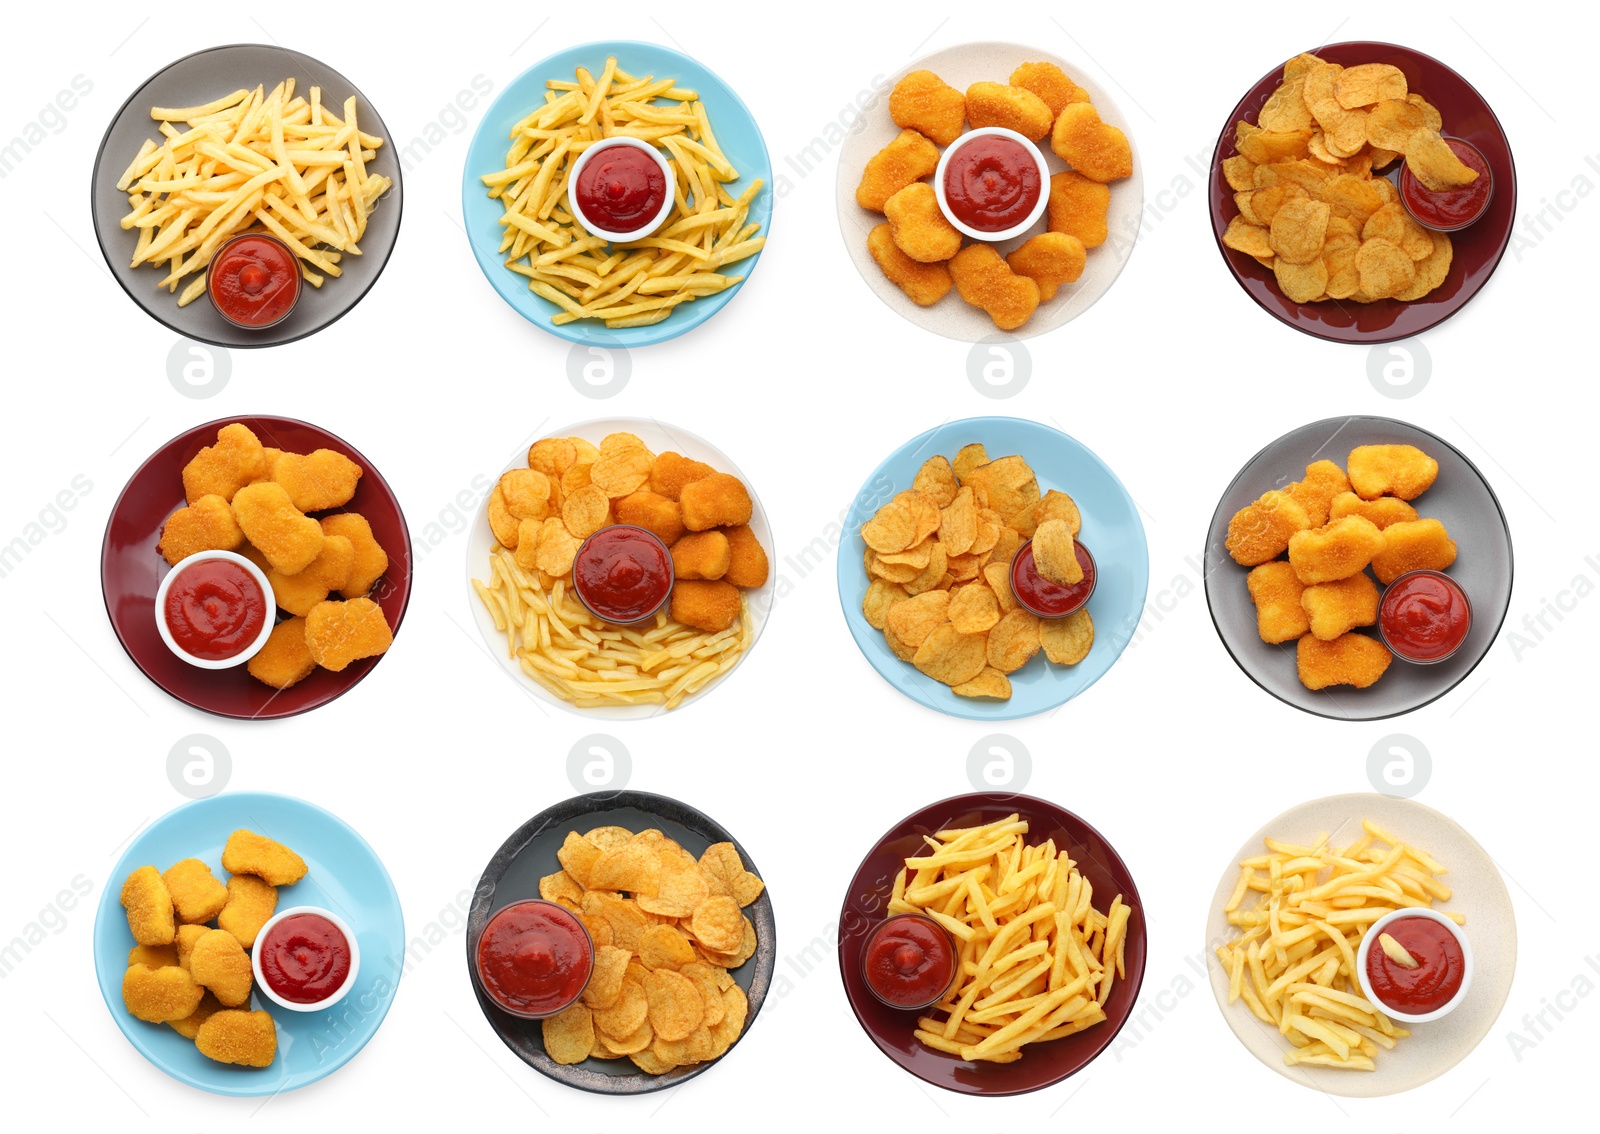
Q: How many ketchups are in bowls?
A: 12